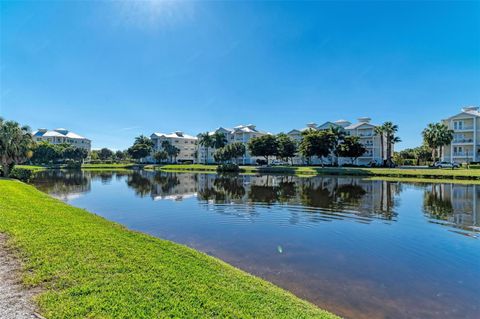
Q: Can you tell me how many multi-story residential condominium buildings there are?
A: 5